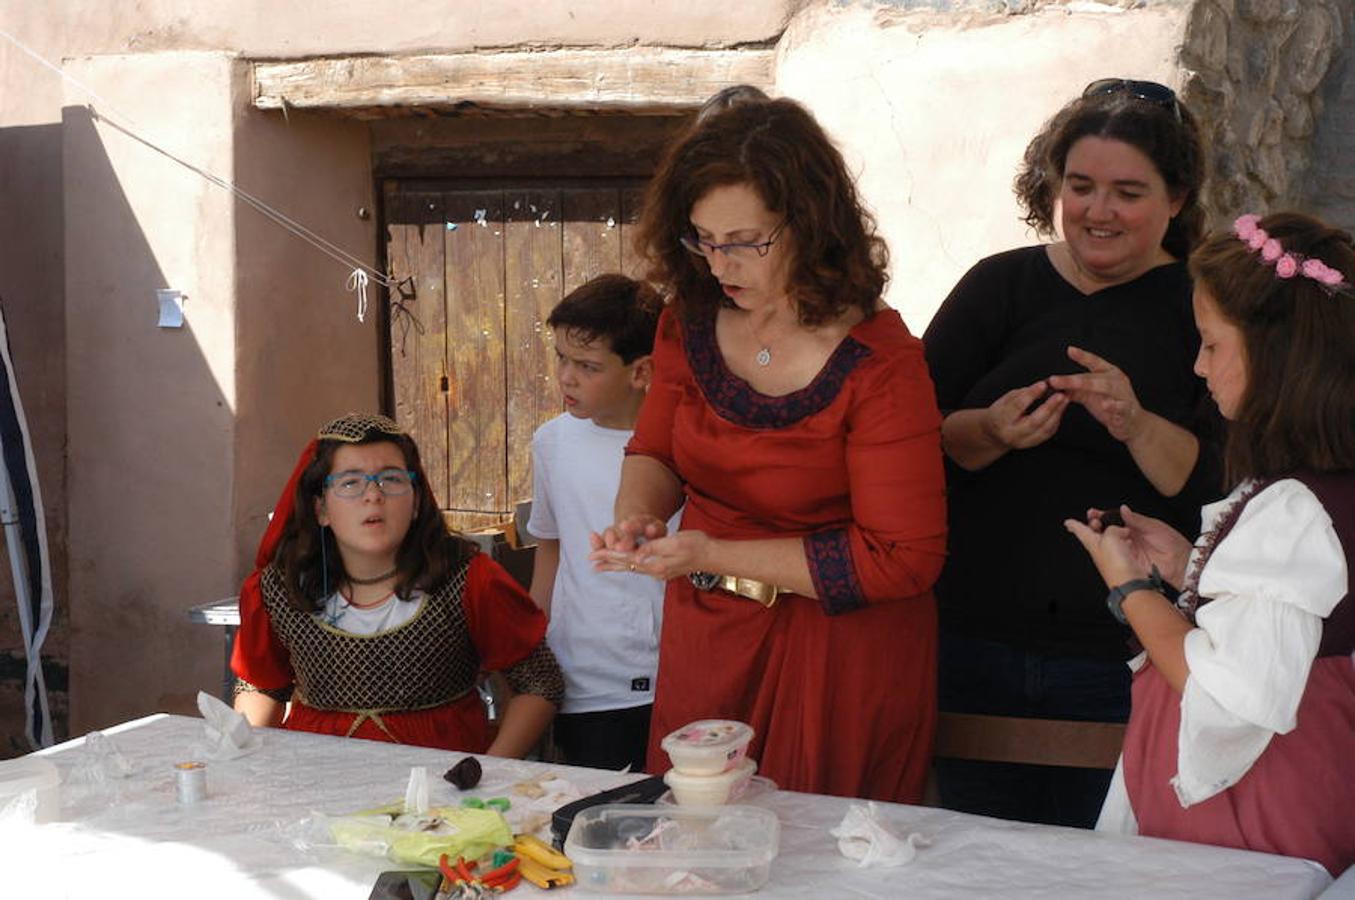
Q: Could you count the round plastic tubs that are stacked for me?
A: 2